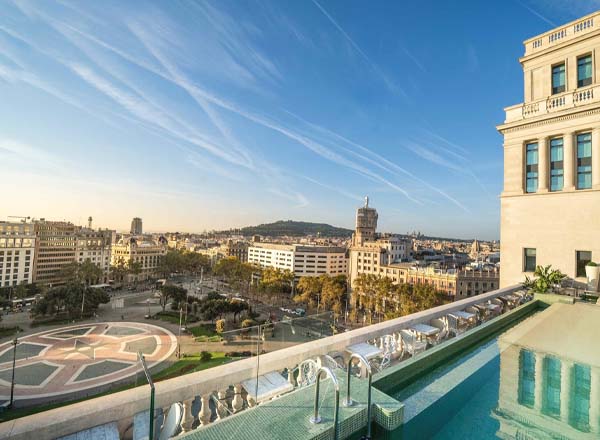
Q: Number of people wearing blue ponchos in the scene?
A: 0